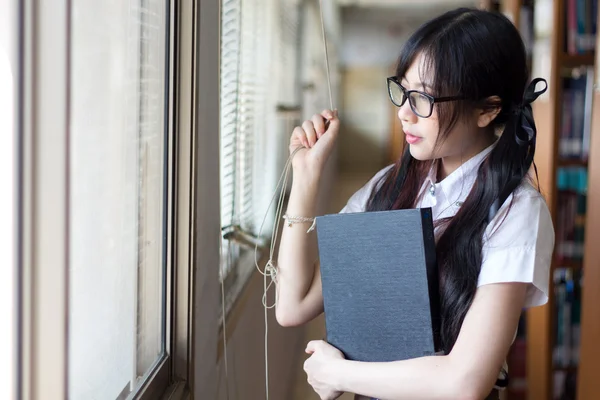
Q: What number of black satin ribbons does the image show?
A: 1